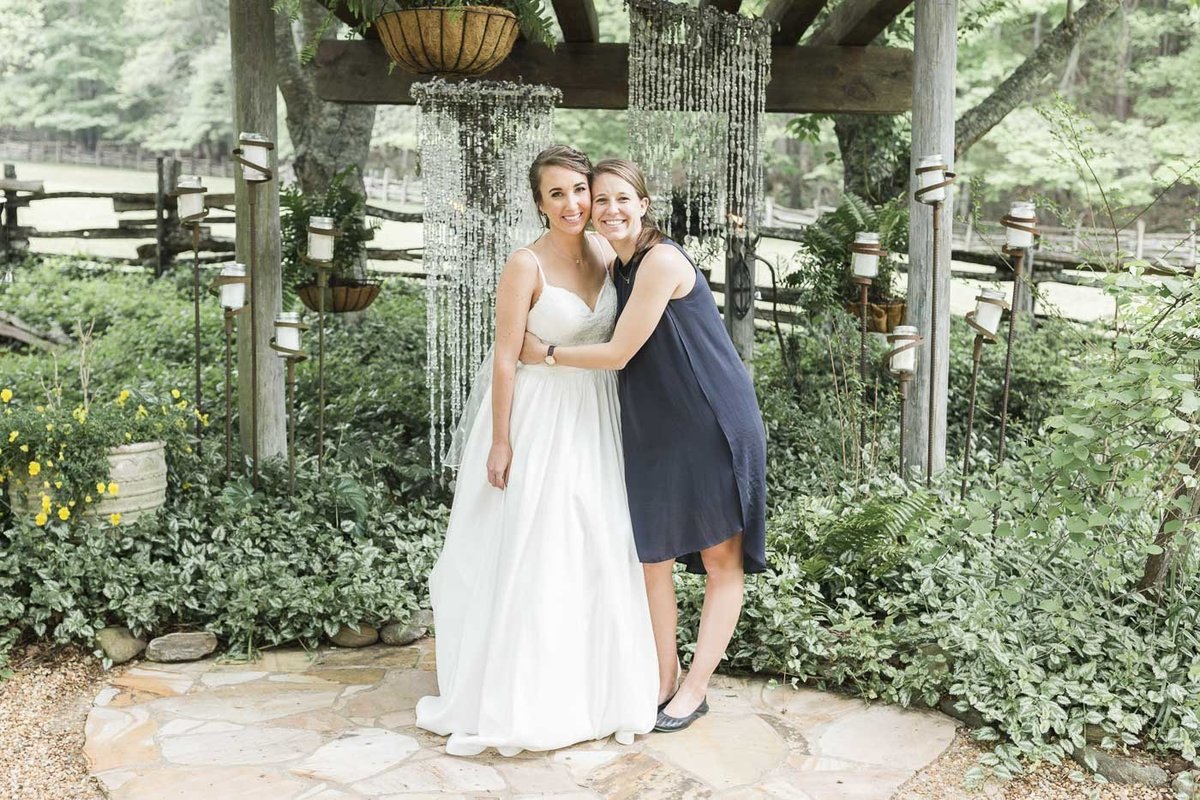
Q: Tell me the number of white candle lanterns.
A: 10